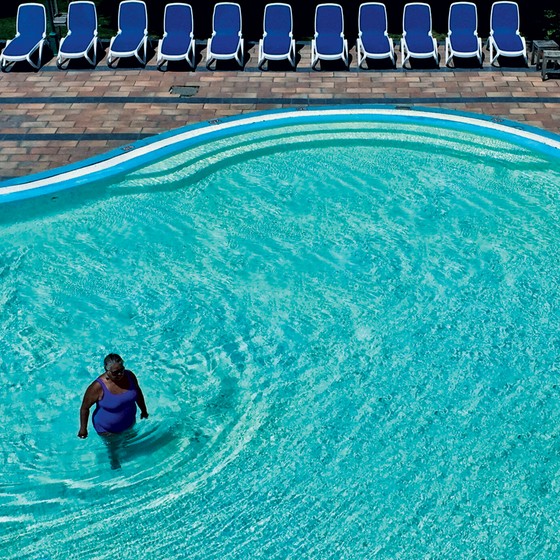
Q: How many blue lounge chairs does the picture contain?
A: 11